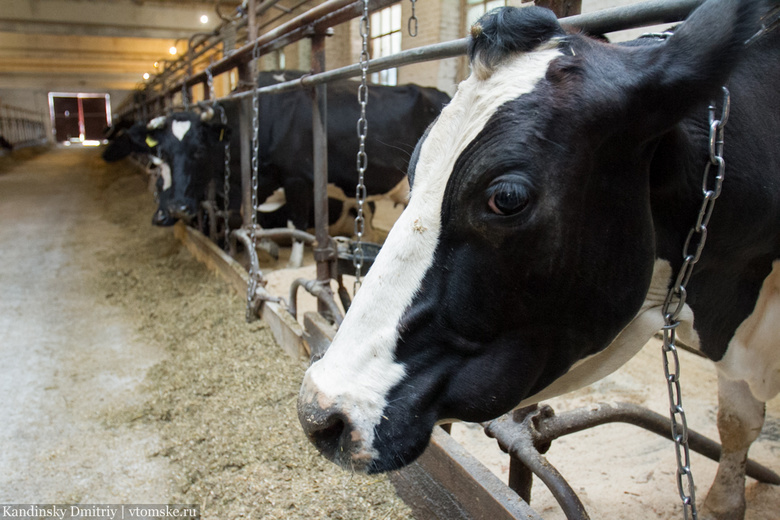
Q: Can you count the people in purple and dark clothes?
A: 0